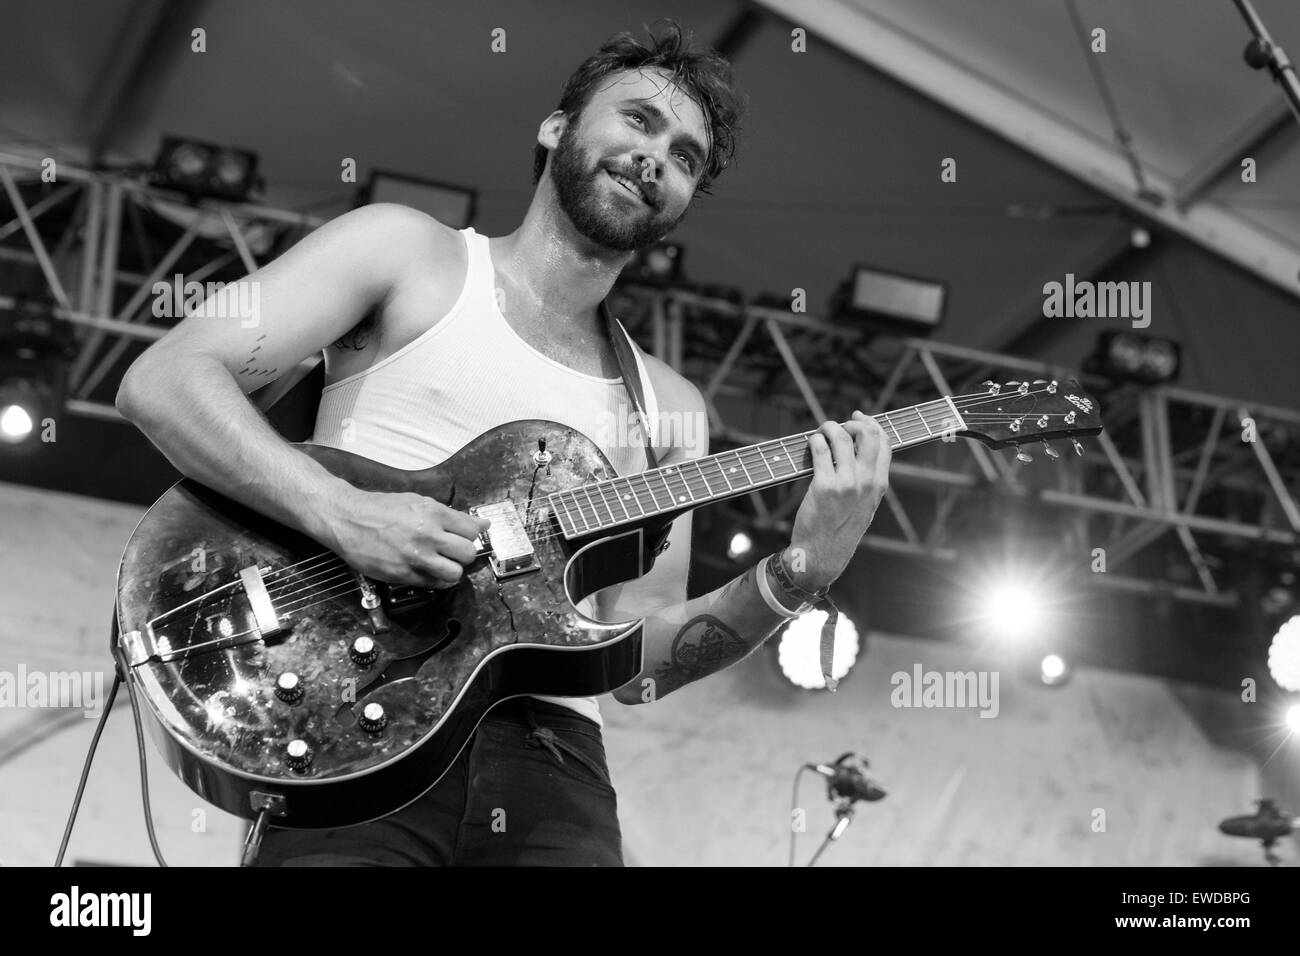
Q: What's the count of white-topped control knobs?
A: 4